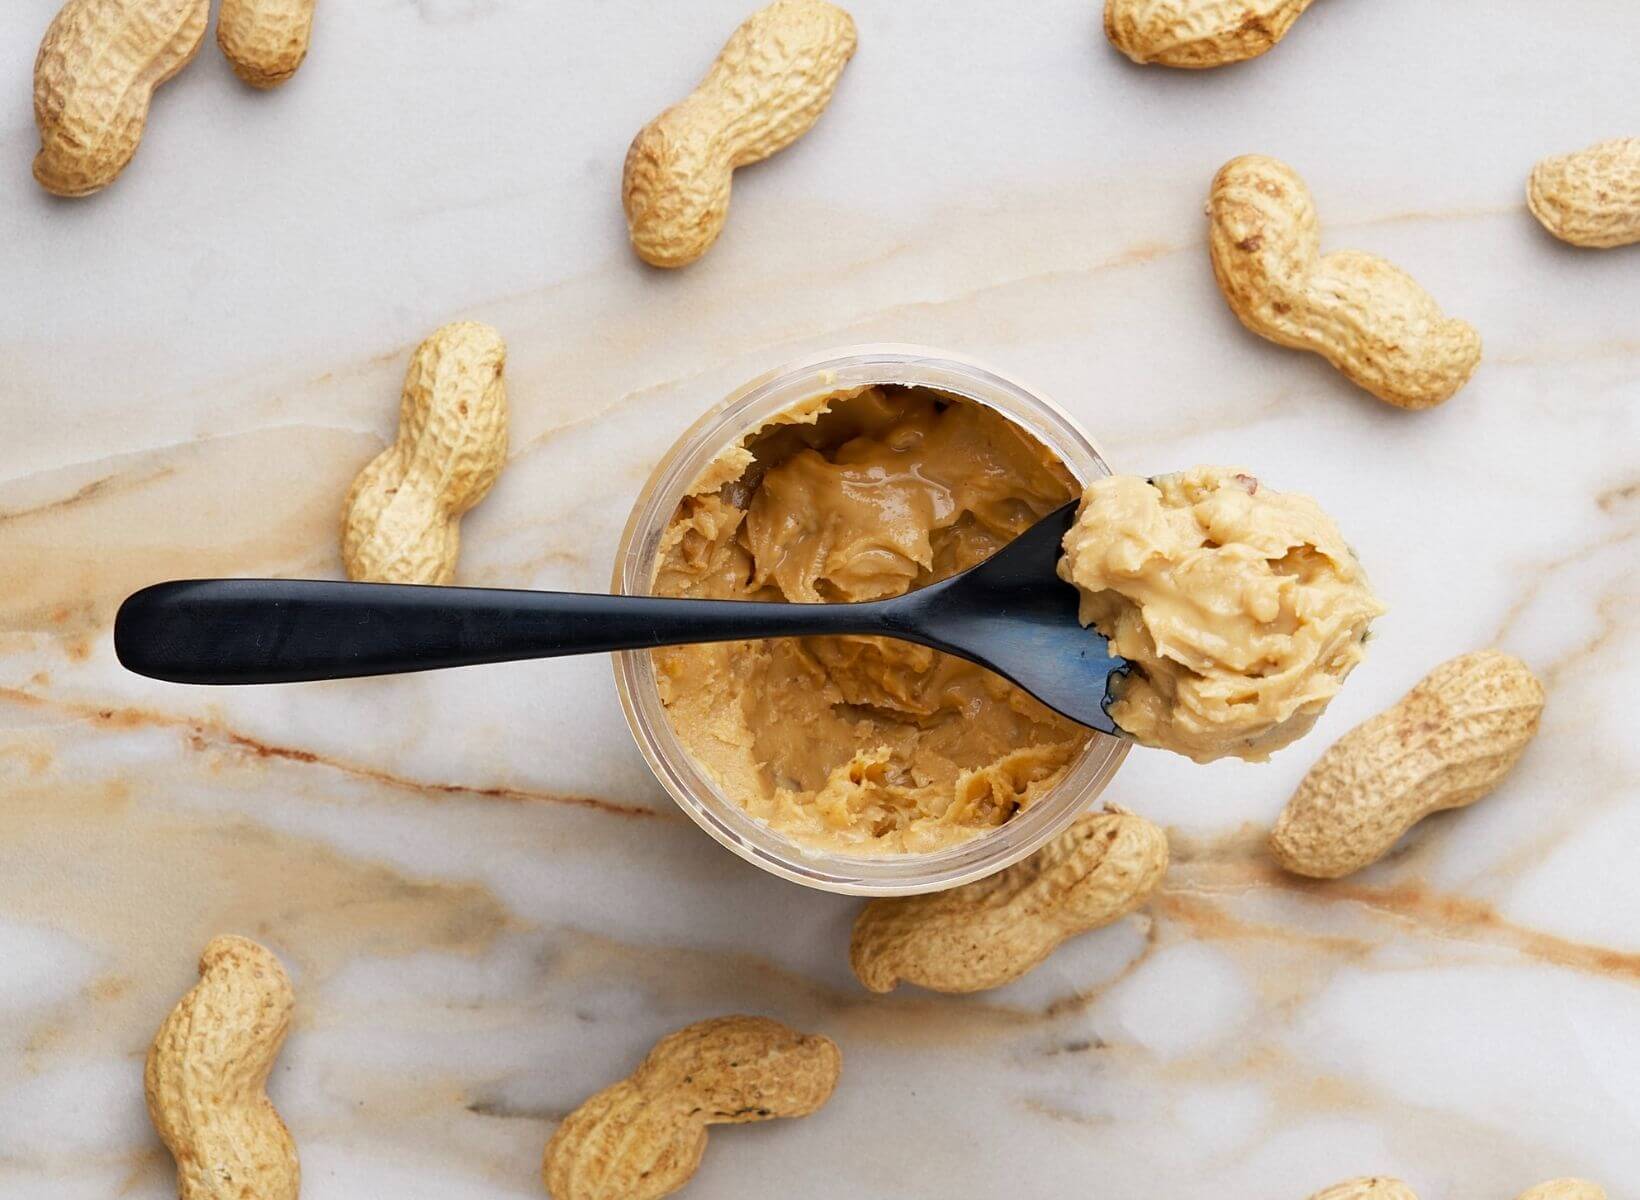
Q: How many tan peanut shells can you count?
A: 13